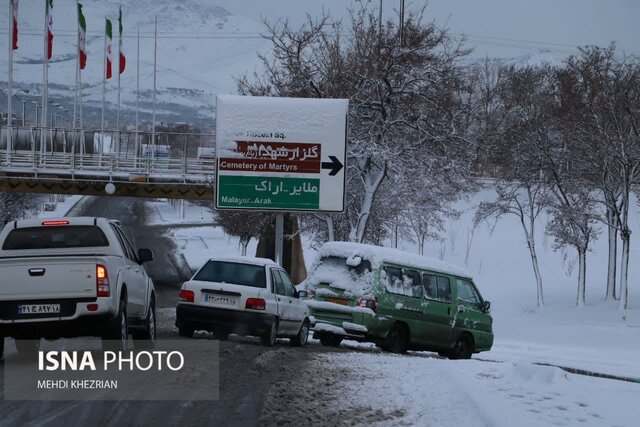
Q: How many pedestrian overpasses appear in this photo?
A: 1